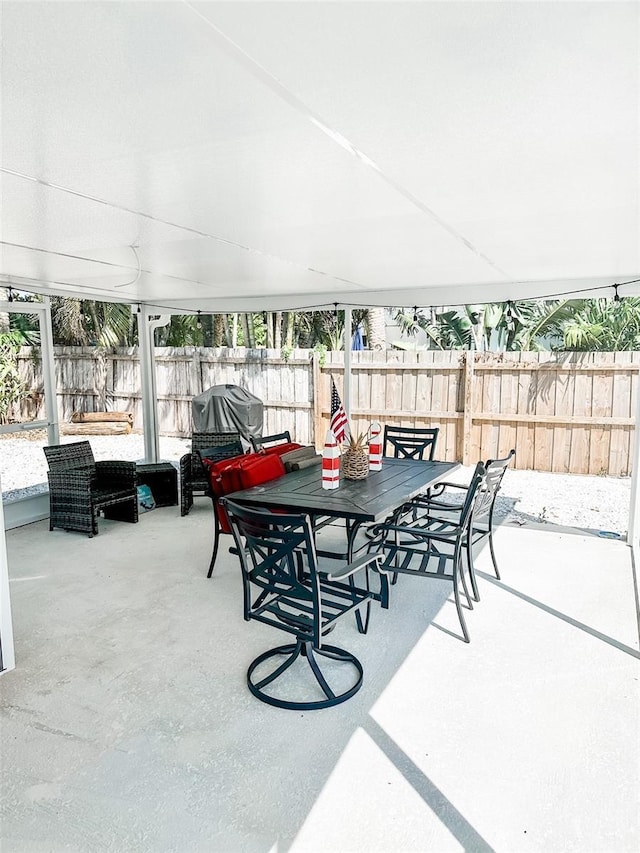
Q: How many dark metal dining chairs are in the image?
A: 6